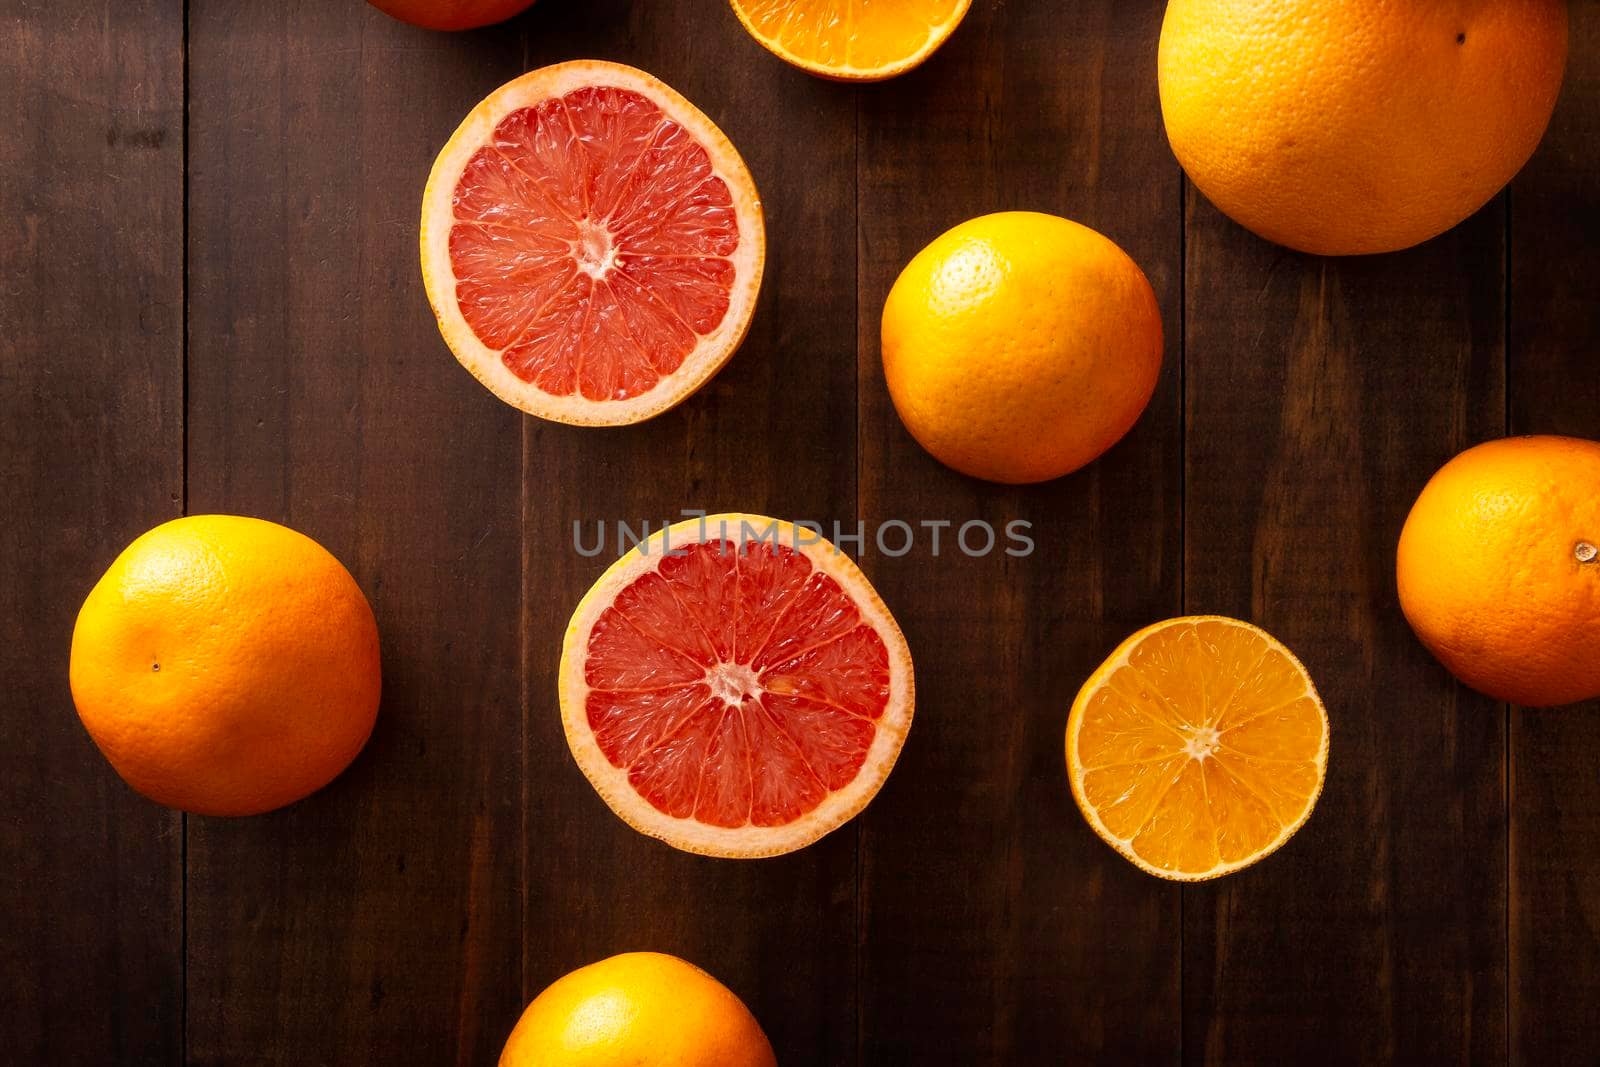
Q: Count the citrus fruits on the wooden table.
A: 10